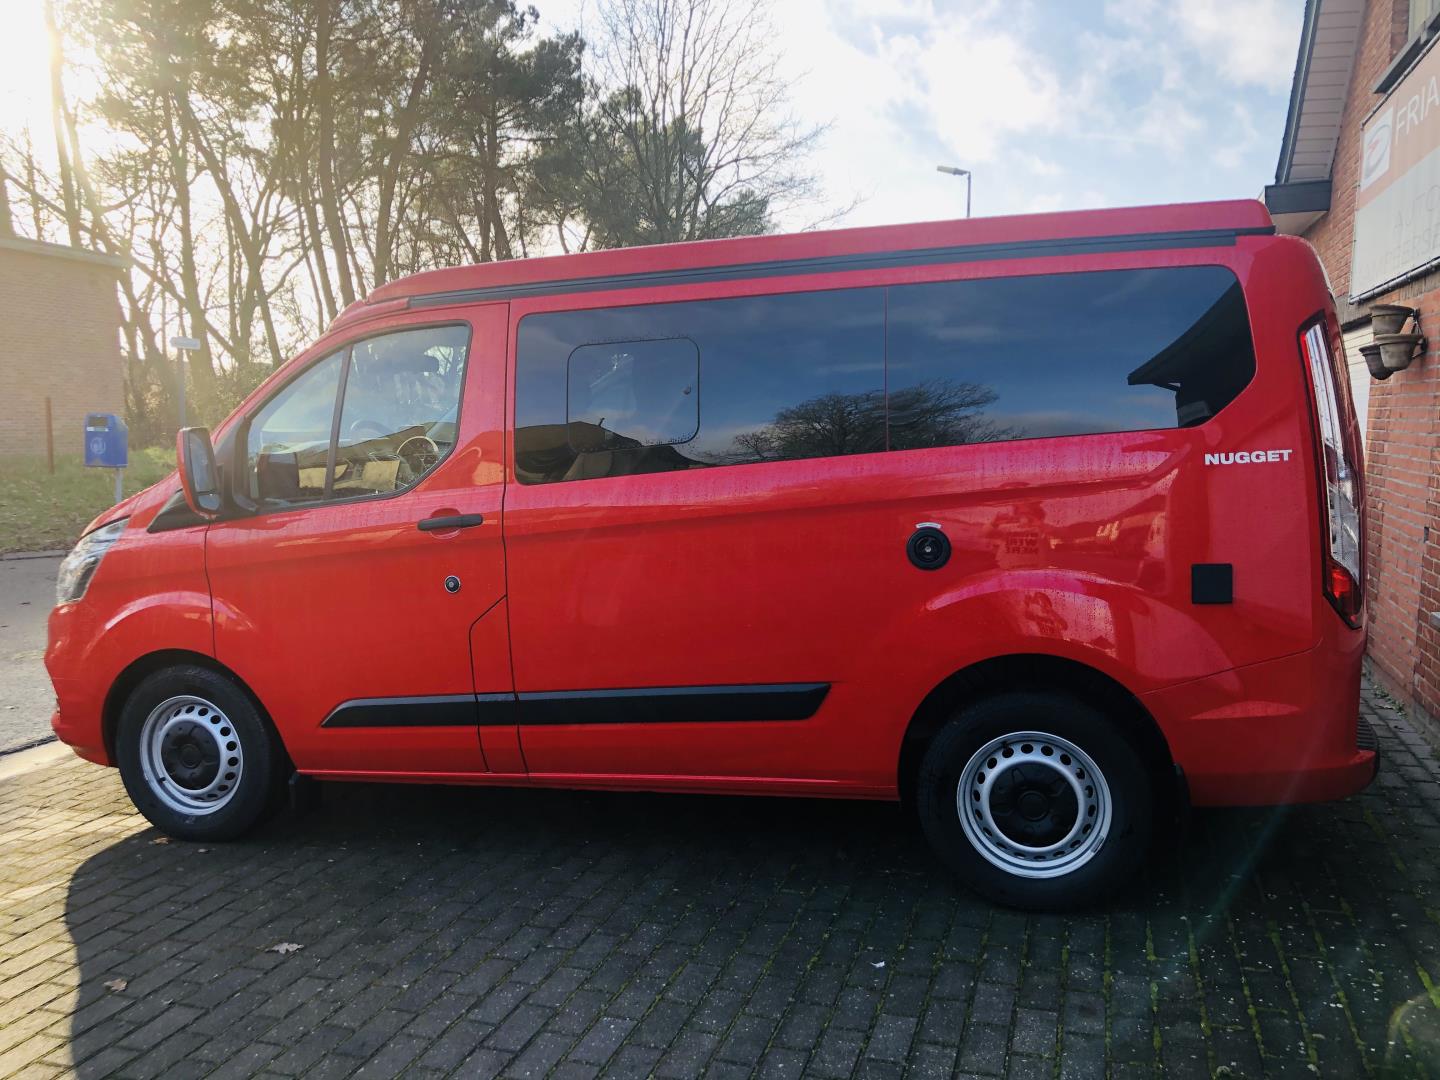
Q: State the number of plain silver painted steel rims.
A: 2